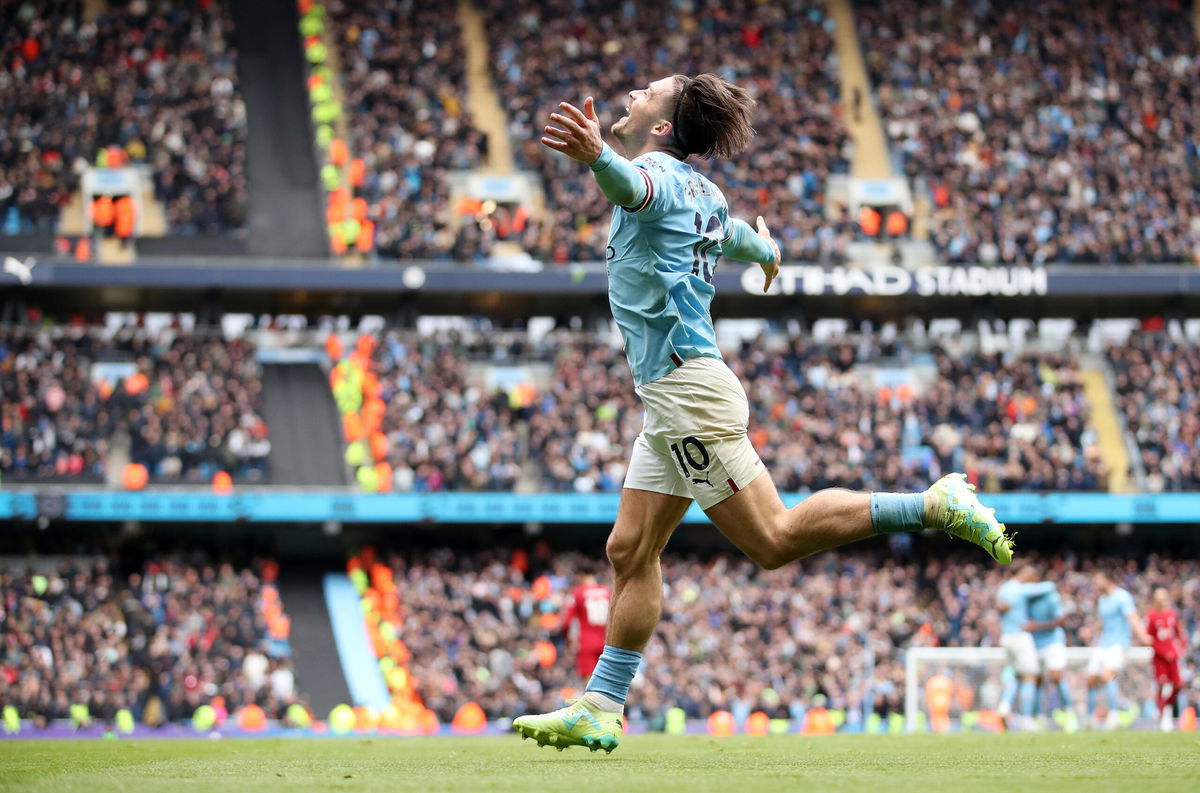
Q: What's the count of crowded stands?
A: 3